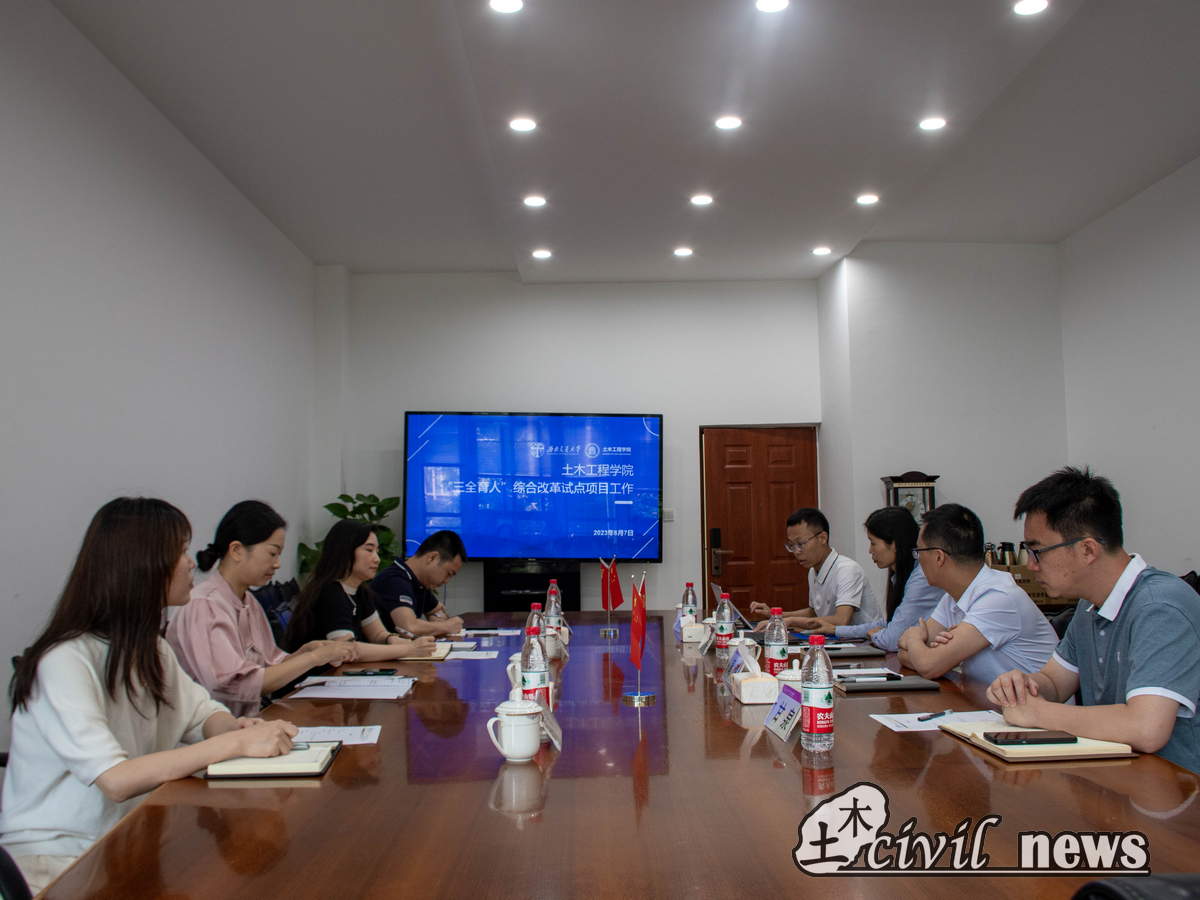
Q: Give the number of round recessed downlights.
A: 12